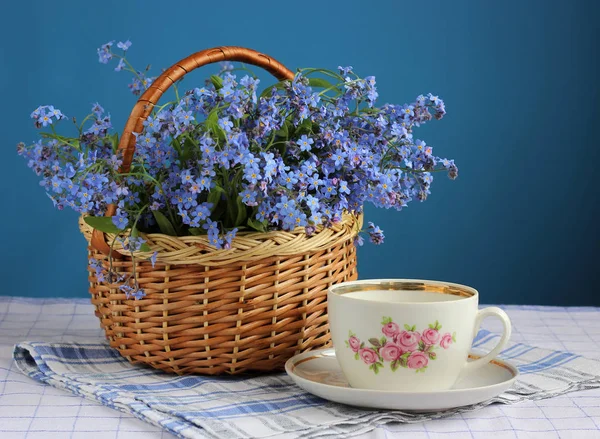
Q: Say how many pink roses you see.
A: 8